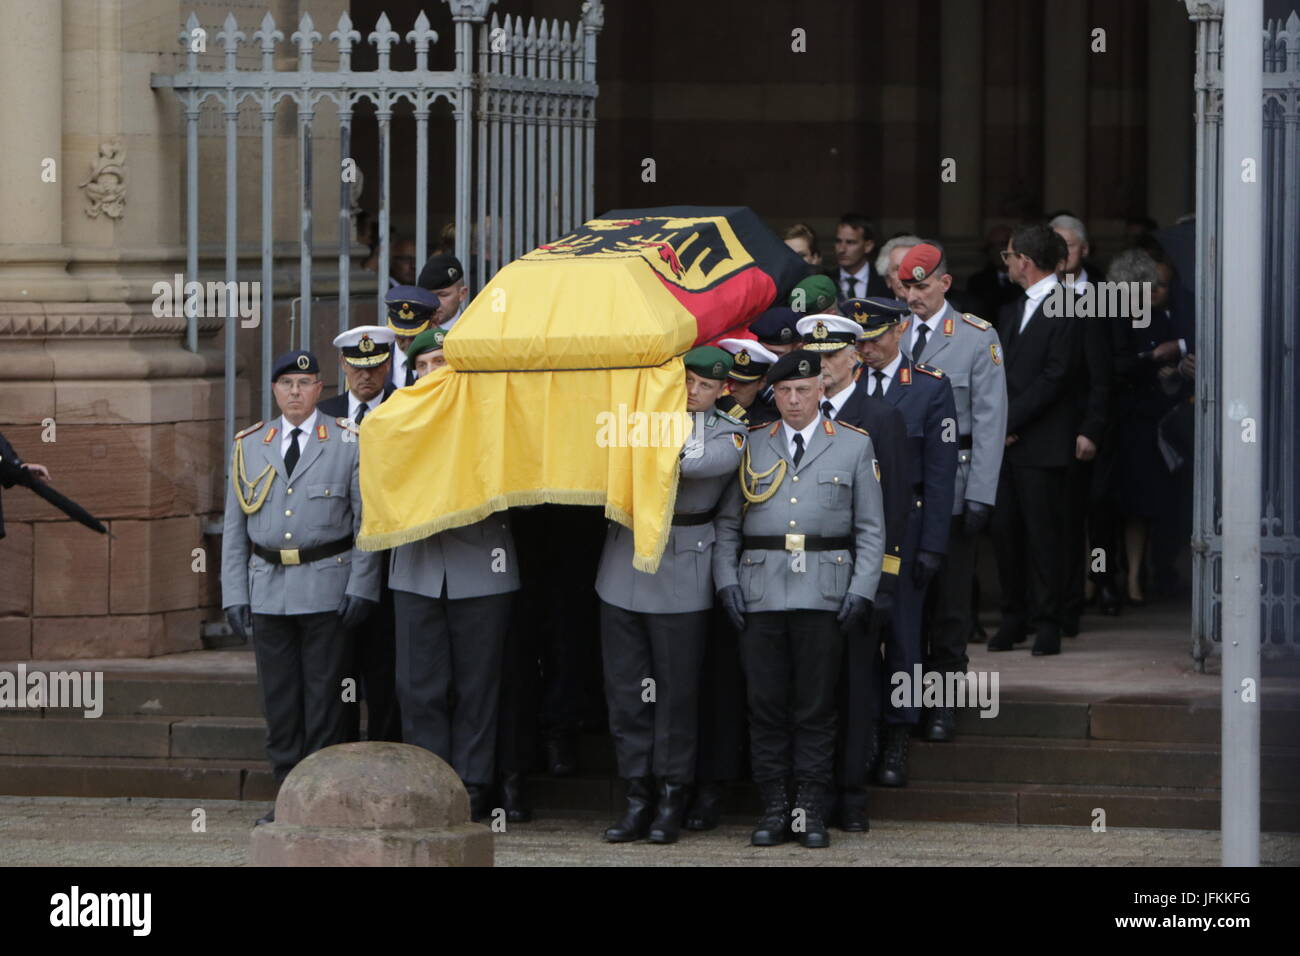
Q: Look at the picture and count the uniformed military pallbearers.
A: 13